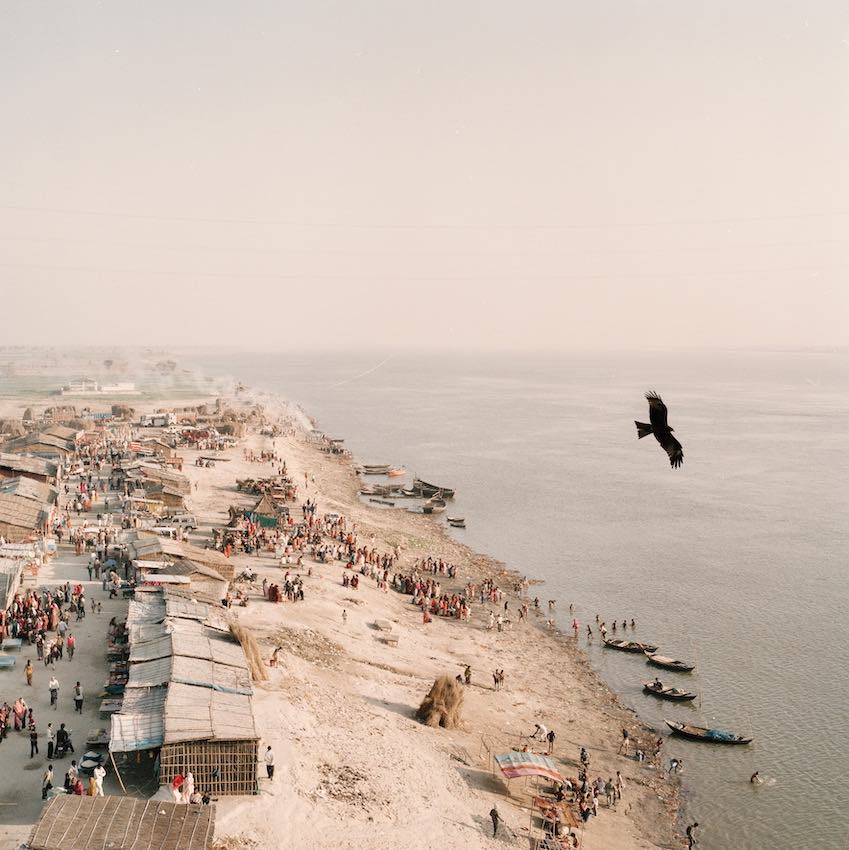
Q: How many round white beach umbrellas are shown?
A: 0